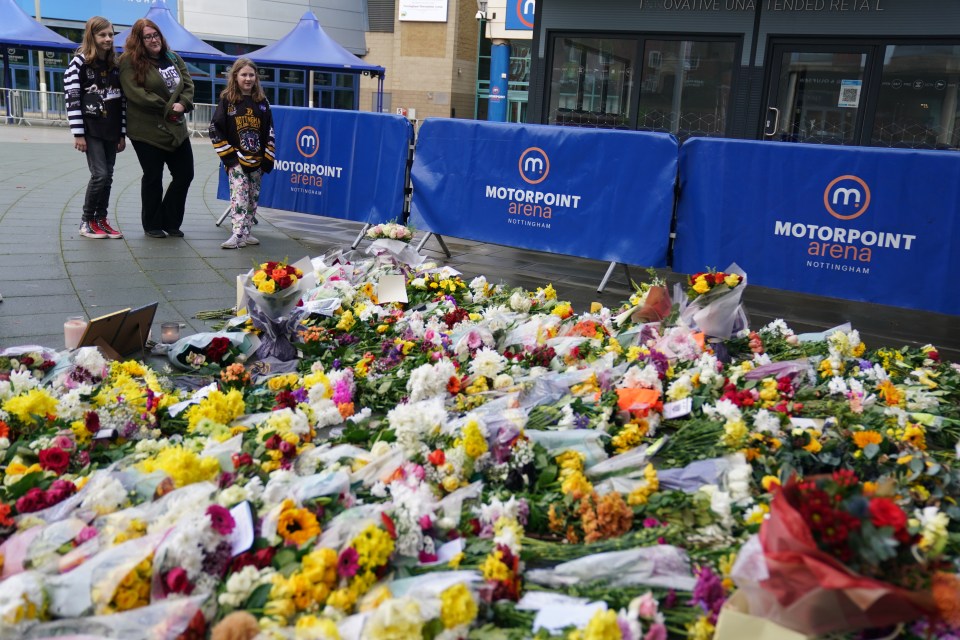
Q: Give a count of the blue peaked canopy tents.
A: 3